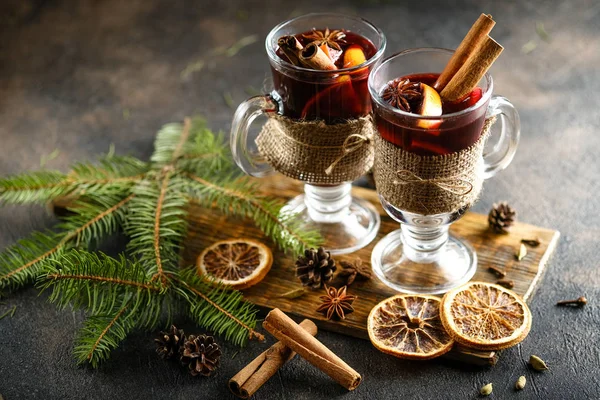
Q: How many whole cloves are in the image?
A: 4